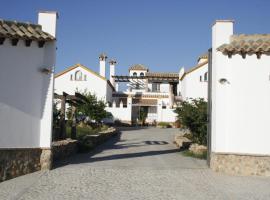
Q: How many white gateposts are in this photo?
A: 2